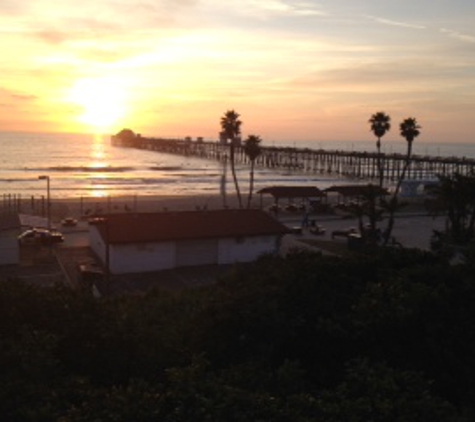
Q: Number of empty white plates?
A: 0